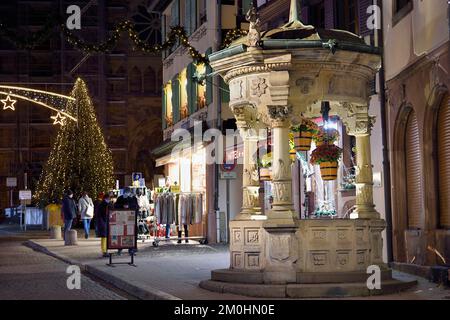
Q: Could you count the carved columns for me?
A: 3